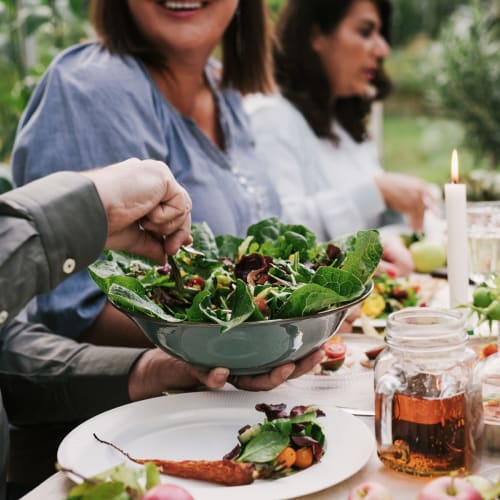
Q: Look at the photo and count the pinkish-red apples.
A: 3